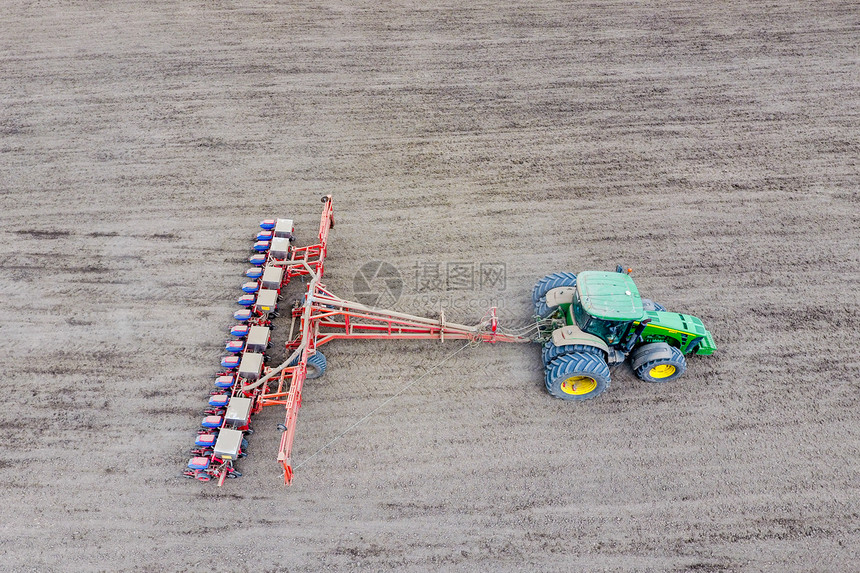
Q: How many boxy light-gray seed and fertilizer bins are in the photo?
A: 8